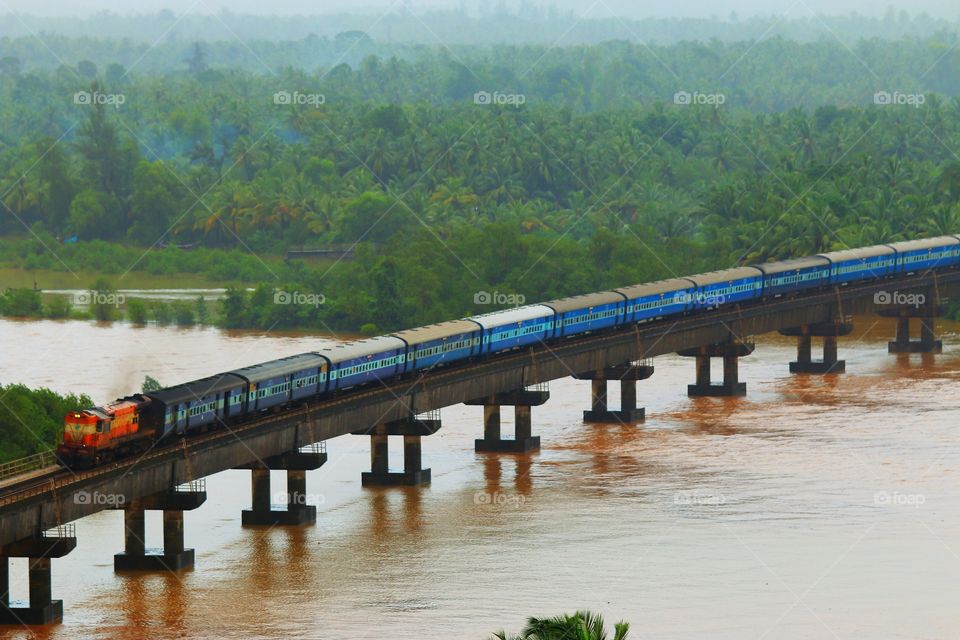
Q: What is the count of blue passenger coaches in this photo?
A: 11